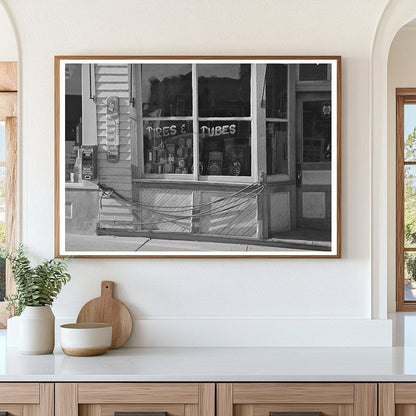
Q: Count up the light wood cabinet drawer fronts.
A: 4